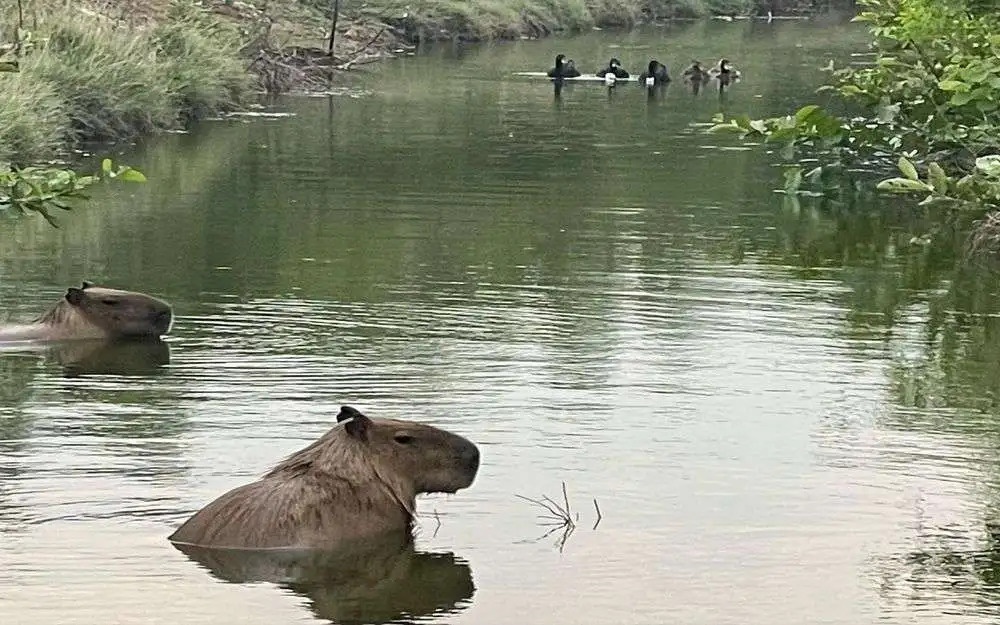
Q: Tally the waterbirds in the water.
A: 5